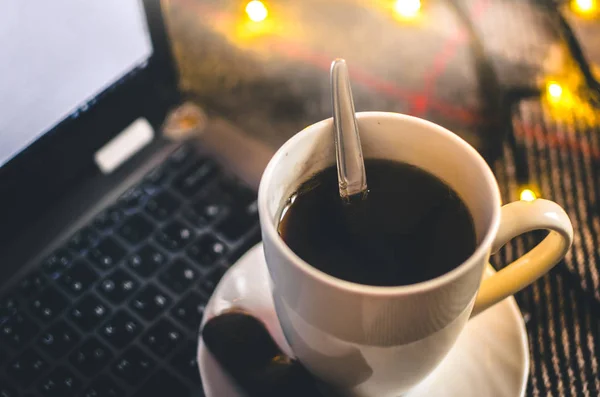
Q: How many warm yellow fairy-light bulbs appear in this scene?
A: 5